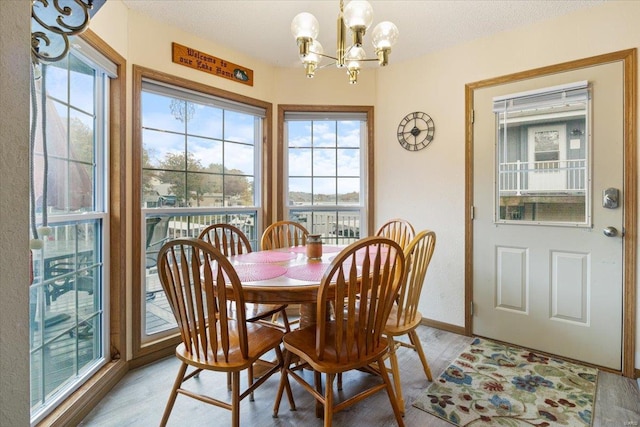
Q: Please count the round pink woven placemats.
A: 6